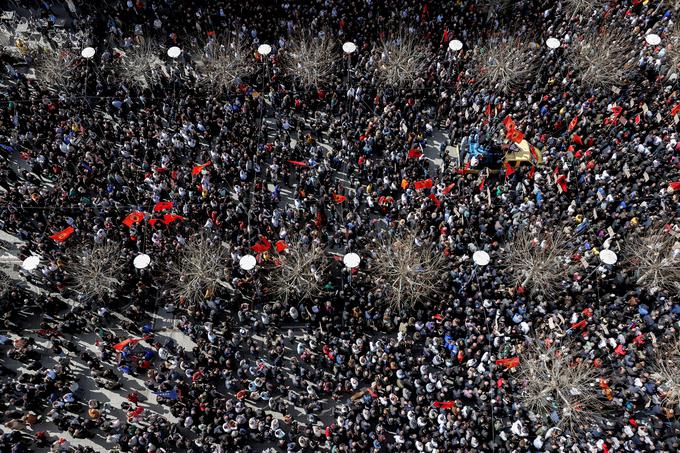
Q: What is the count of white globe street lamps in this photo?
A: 13